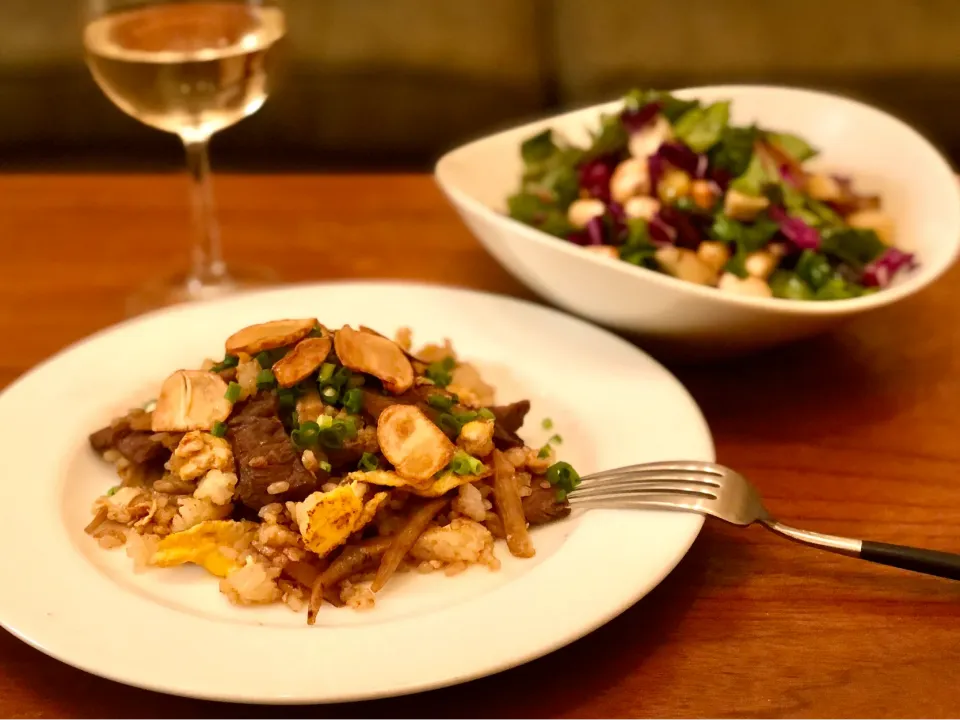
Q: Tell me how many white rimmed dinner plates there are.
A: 1